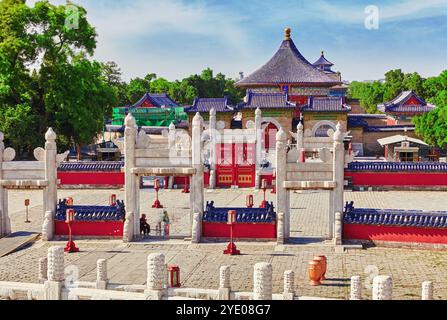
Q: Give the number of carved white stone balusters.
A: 10